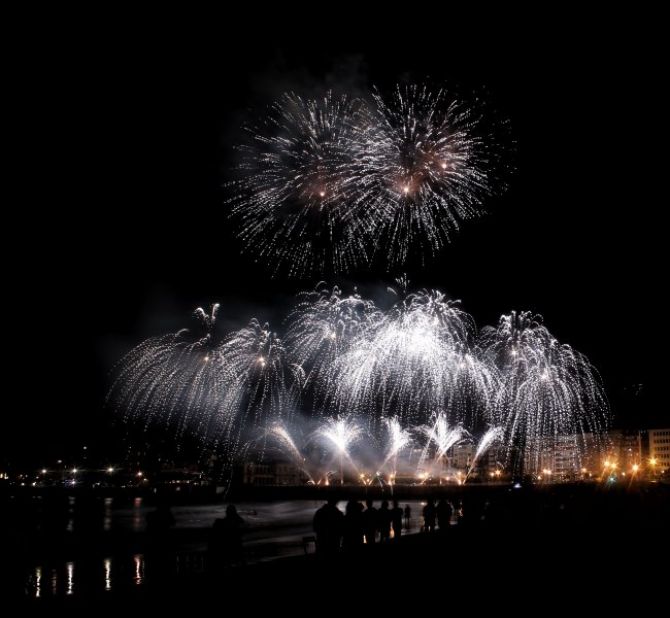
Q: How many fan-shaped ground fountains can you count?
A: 5